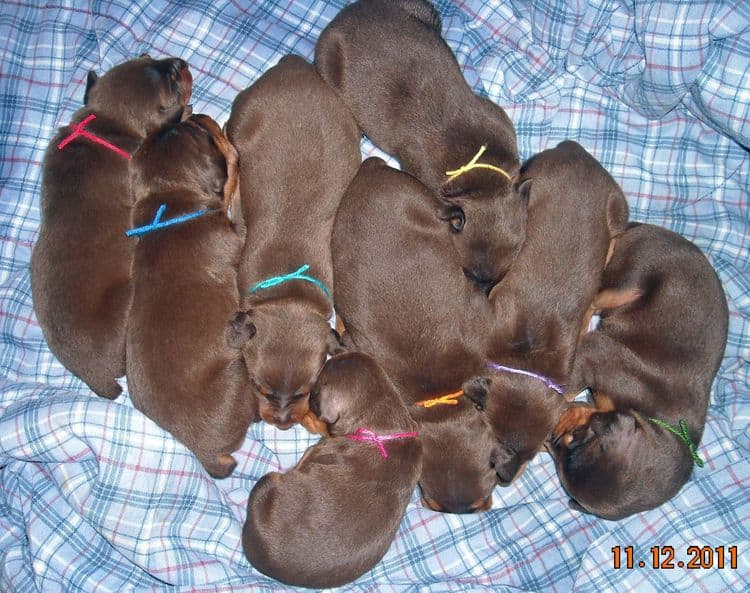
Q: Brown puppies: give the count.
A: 8